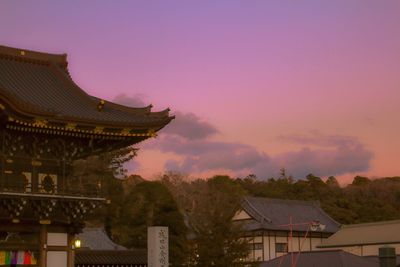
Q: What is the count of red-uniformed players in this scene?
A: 0